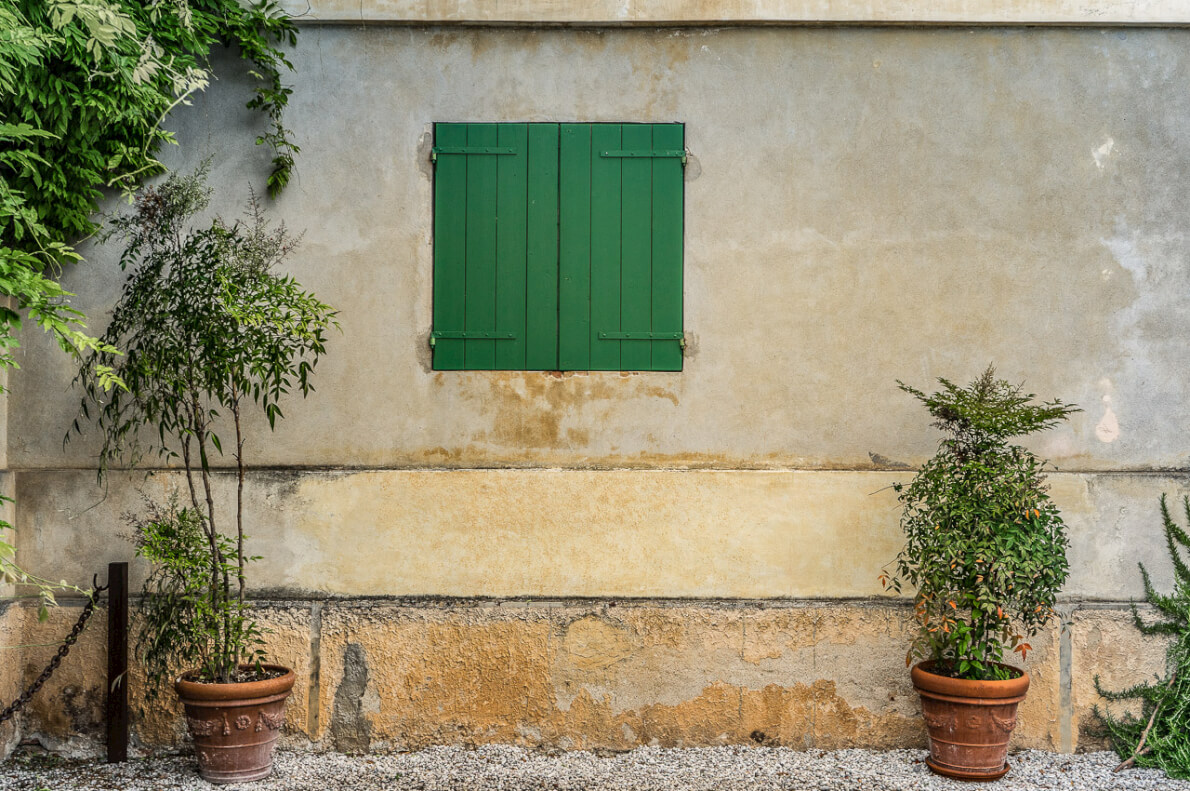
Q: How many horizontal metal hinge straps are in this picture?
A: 4